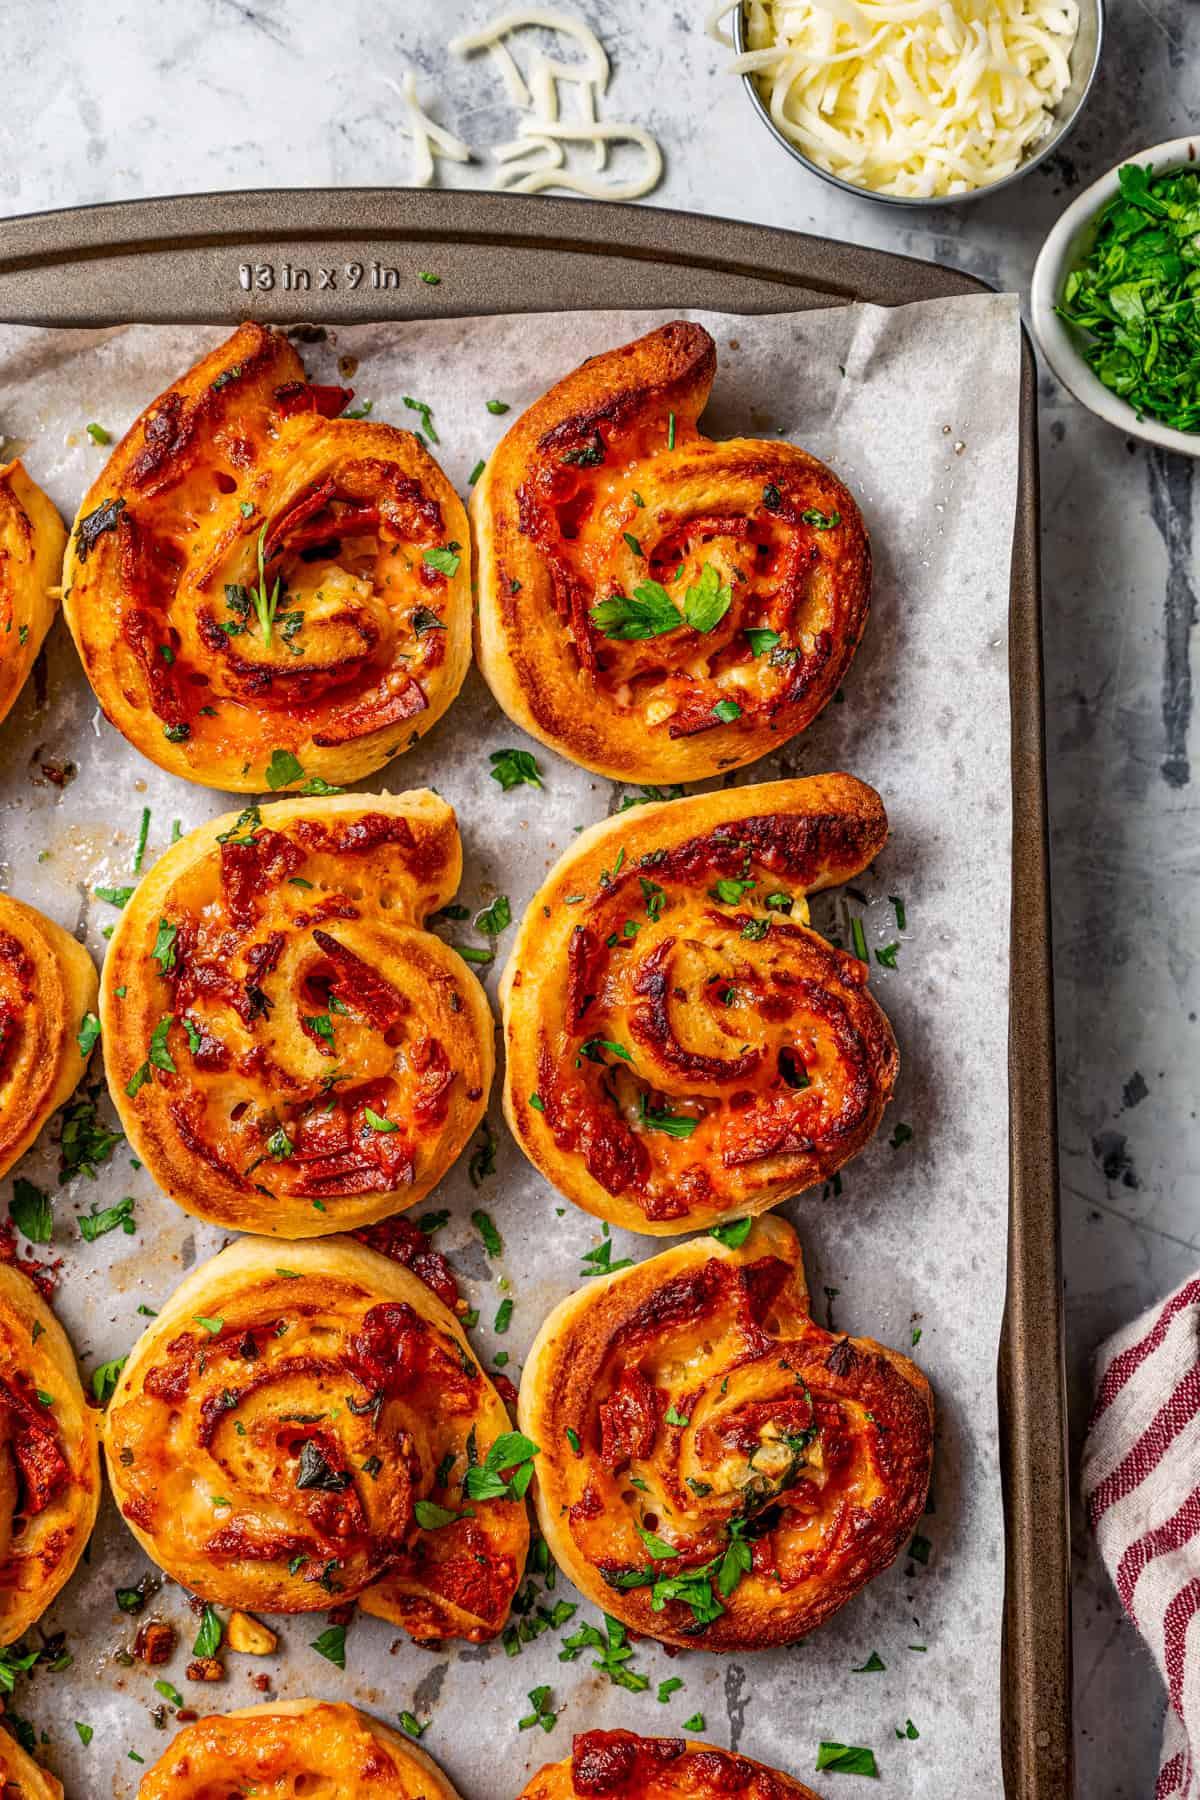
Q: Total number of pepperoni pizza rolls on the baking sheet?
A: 12